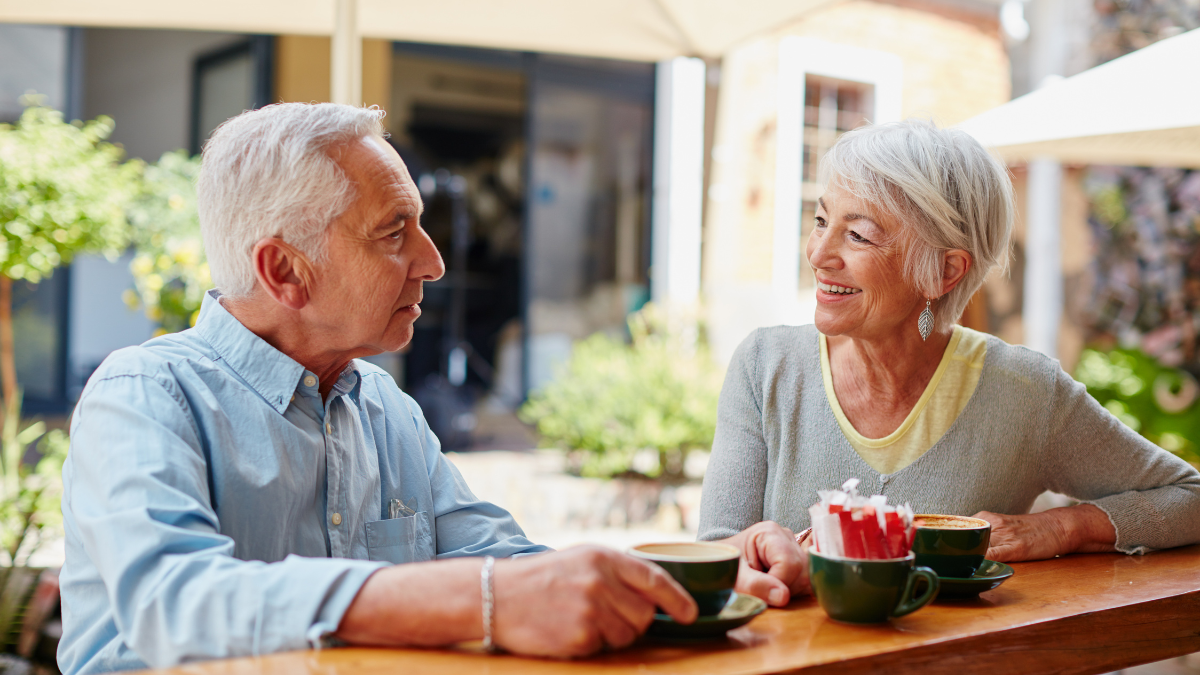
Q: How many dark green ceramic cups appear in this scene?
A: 3